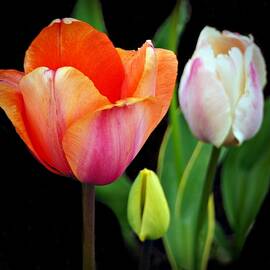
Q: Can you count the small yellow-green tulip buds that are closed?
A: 1